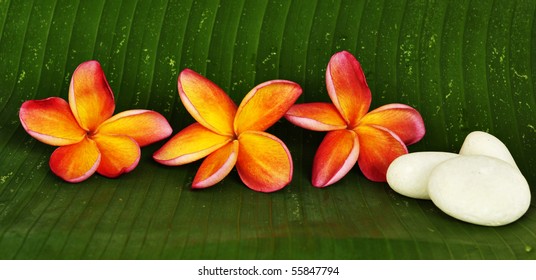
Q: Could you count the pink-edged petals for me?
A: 15